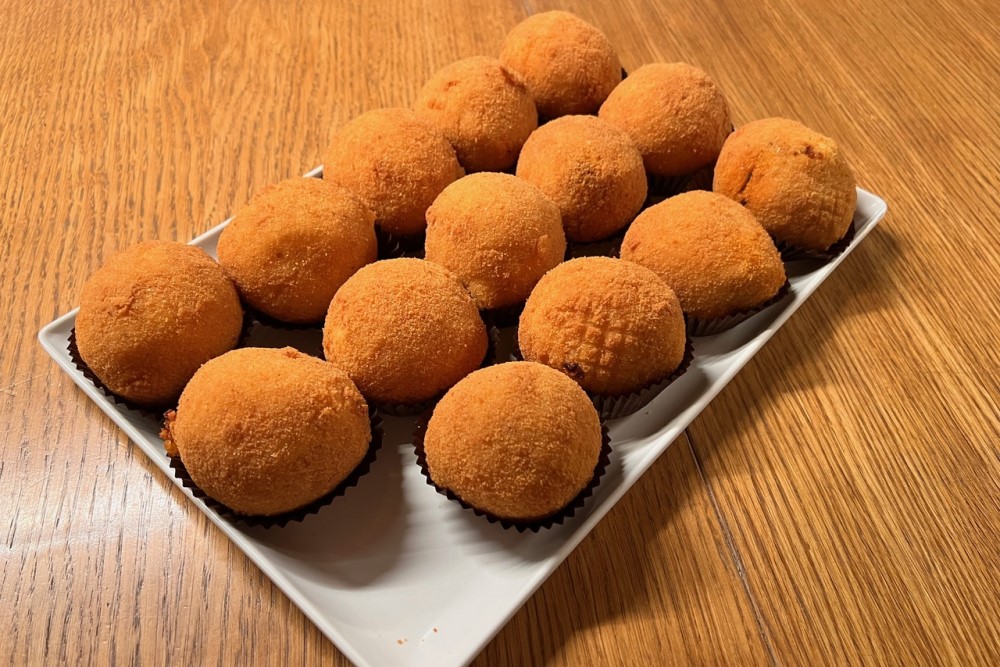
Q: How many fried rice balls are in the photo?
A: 14